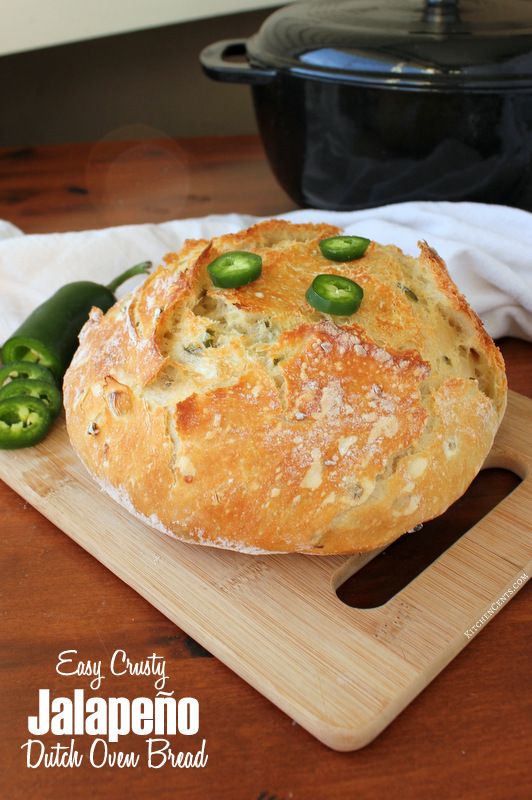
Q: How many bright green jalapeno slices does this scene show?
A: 6